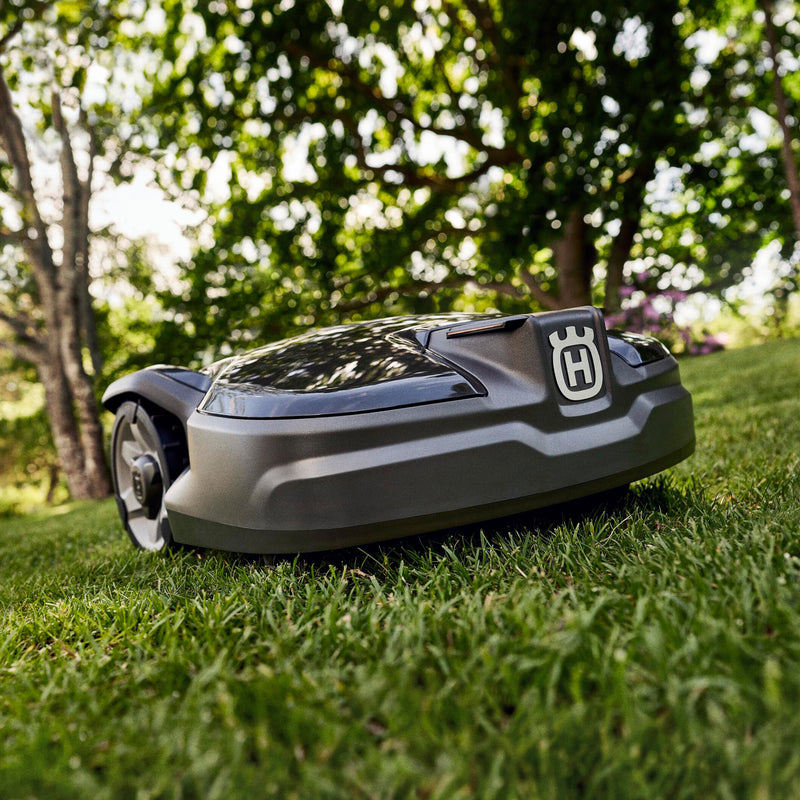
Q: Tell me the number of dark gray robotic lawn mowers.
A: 1